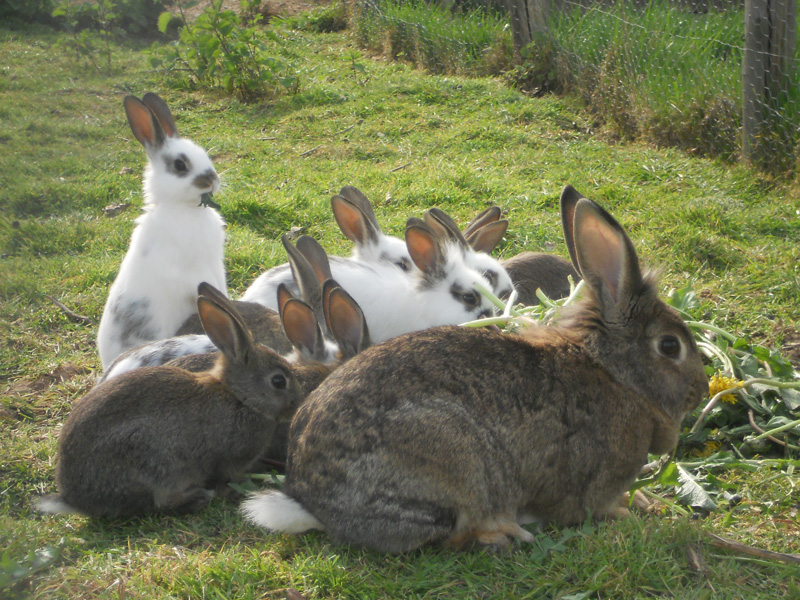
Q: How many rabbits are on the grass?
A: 10